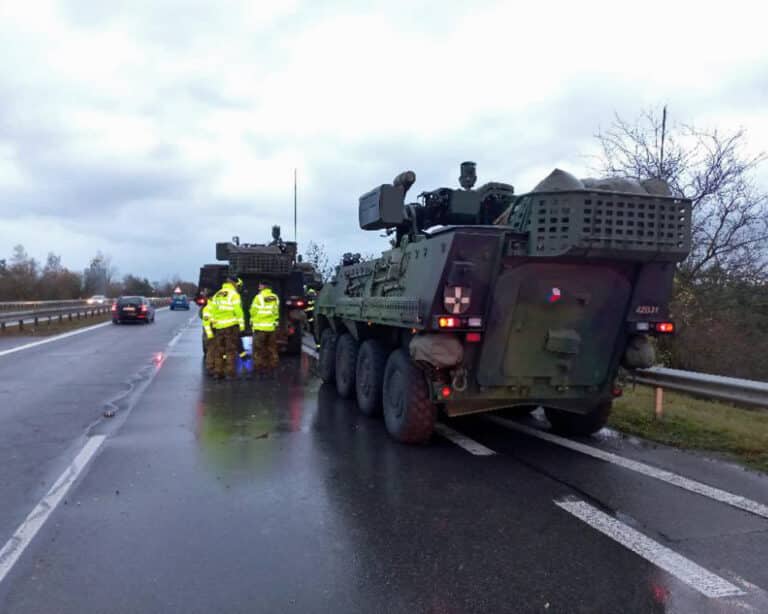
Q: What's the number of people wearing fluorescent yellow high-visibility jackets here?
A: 3